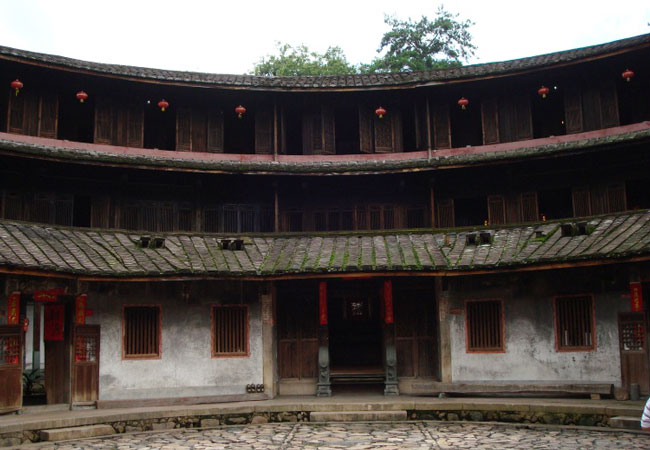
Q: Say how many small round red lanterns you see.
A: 8